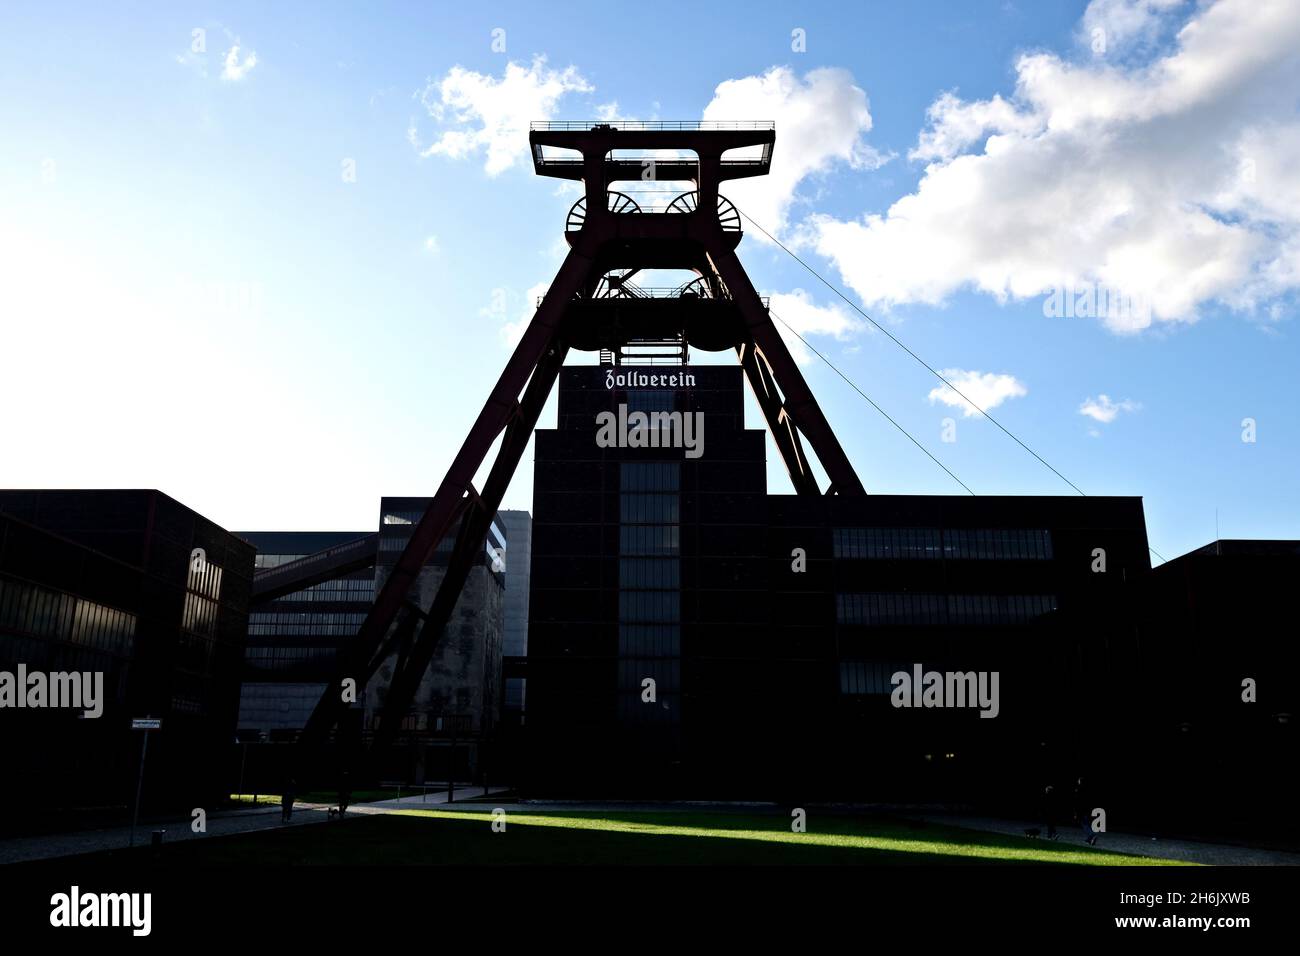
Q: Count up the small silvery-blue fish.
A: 0